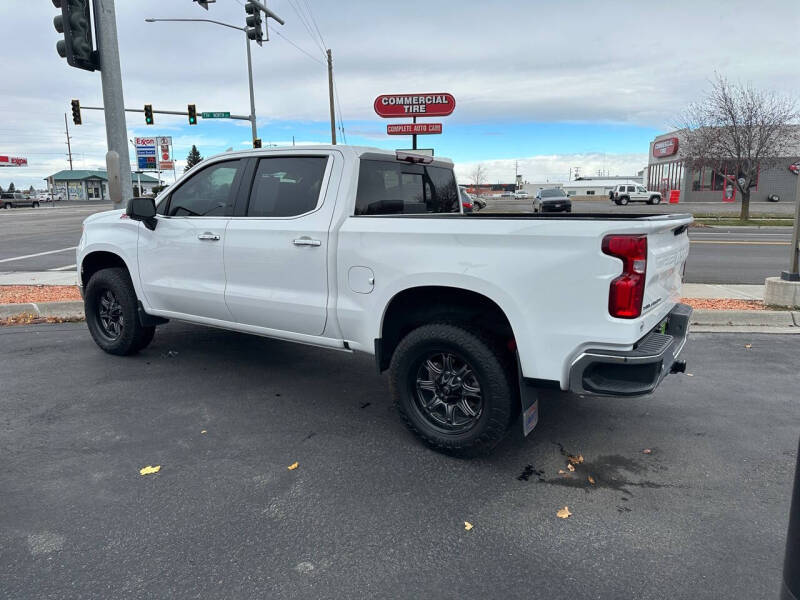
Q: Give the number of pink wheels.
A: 0